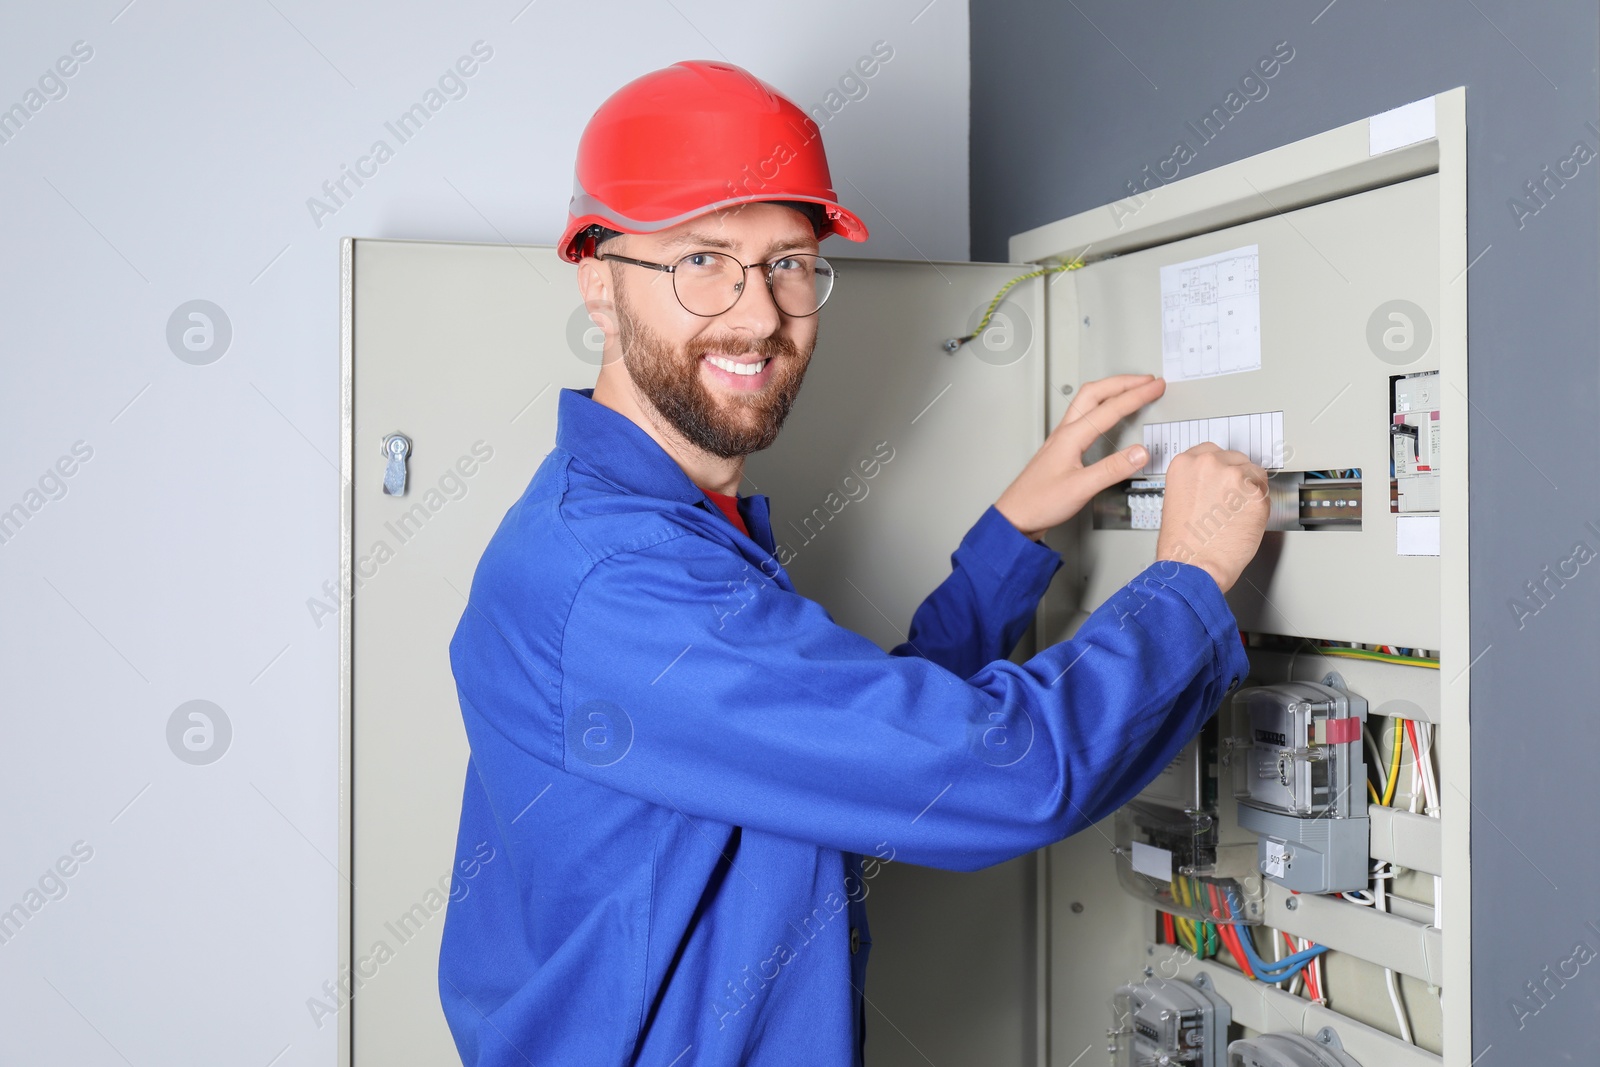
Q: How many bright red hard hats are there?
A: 1